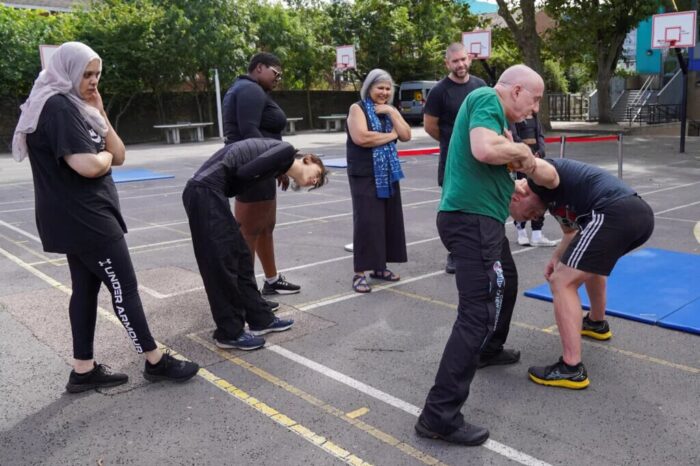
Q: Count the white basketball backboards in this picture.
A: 4